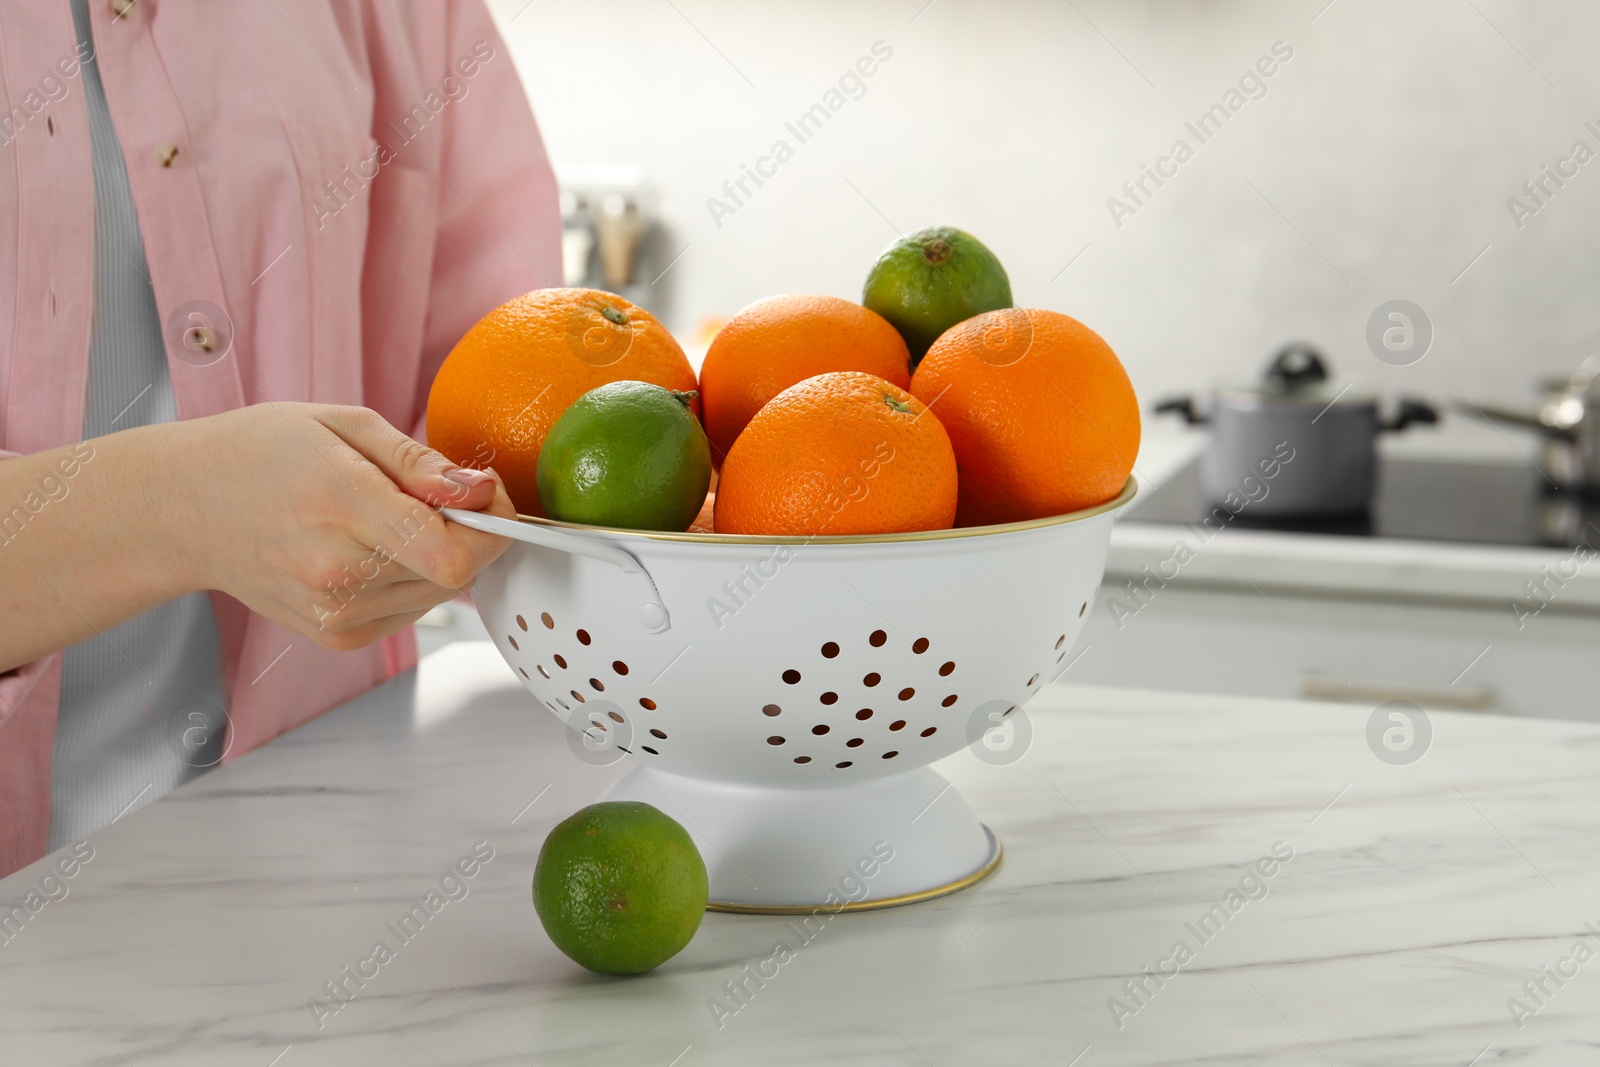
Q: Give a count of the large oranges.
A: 4